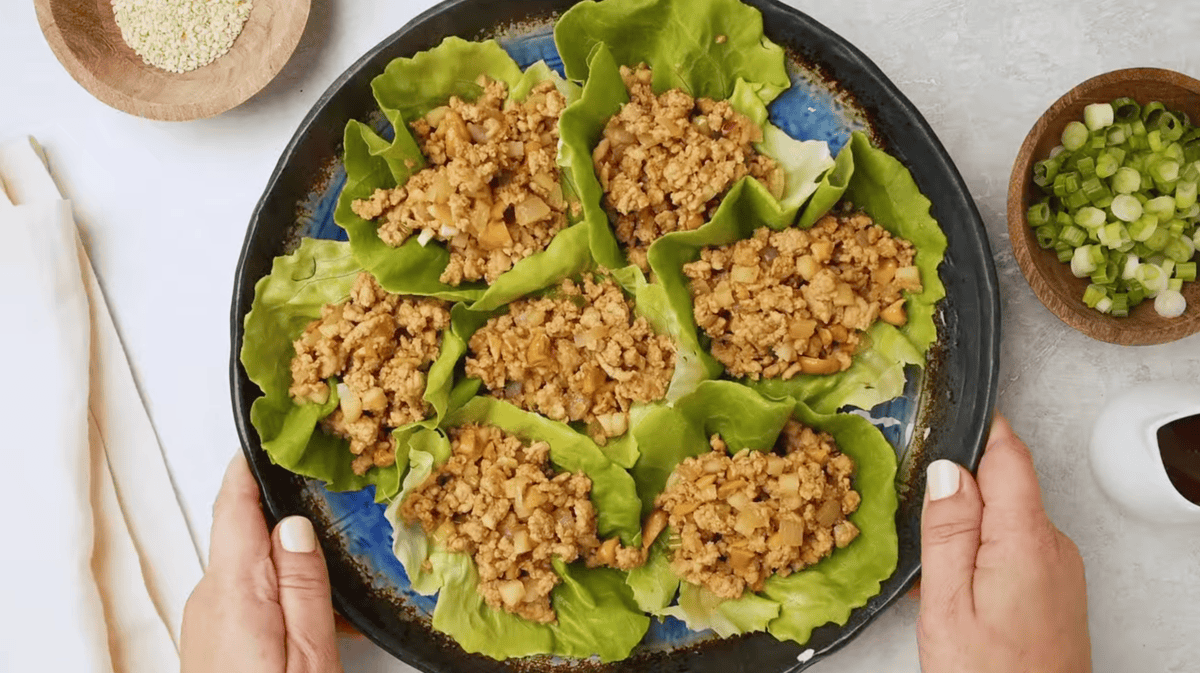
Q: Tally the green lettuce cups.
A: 7